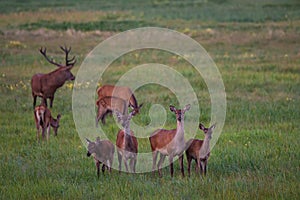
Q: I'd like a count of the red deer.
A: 8